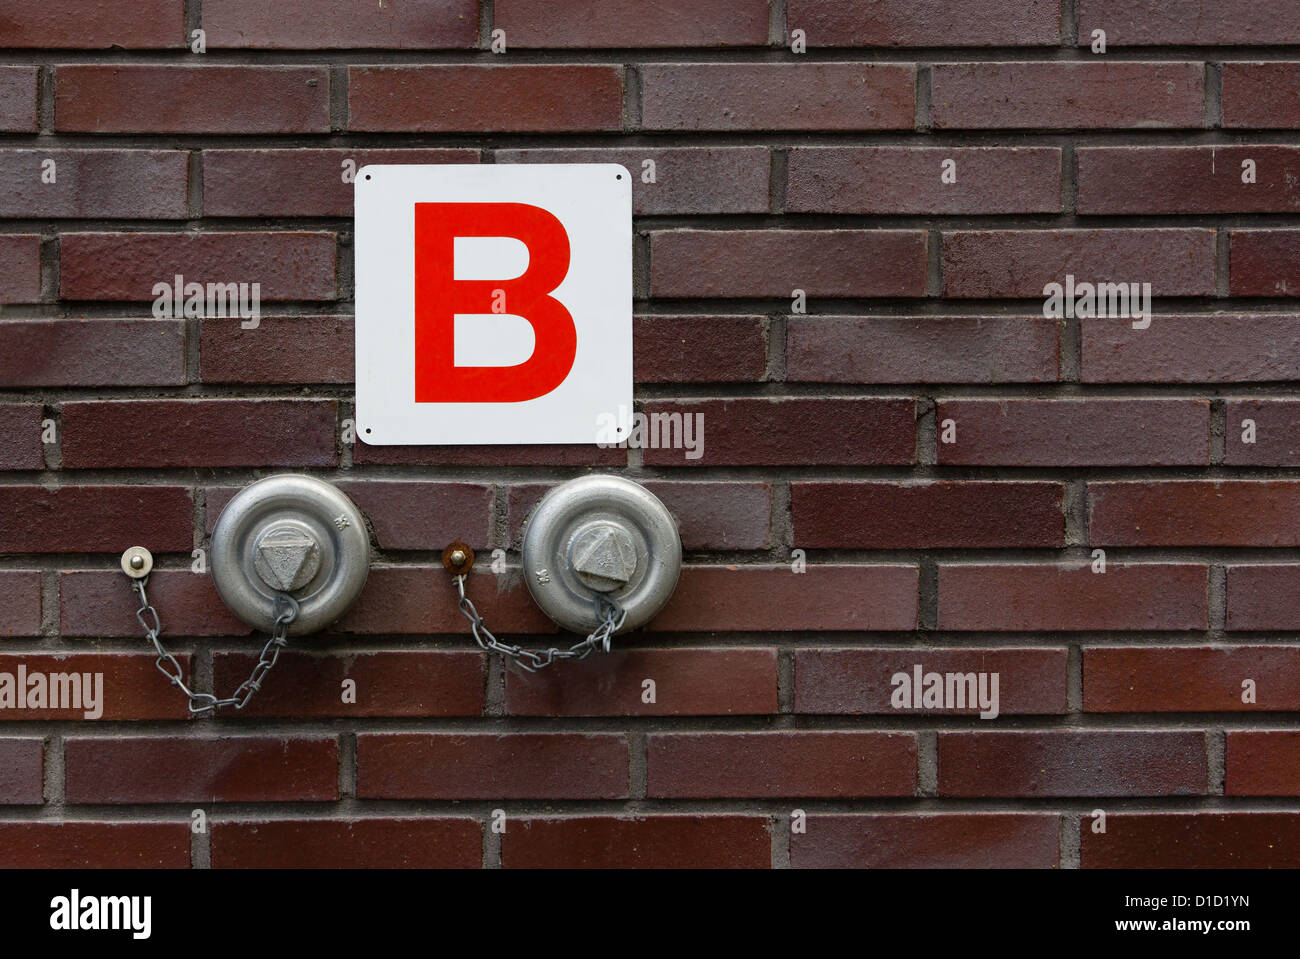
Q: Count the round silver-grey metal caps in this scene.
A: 2